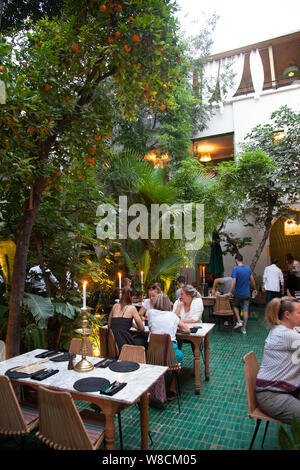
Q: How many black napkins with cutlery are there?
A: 4